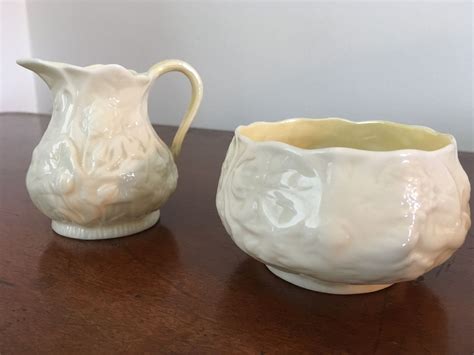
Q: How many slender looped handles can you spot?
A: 1